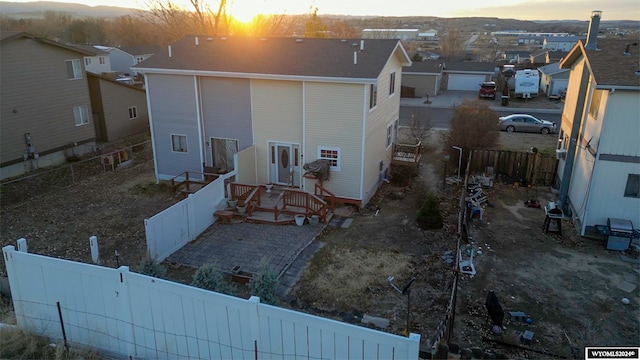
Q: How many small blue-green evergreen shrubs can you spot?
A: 3